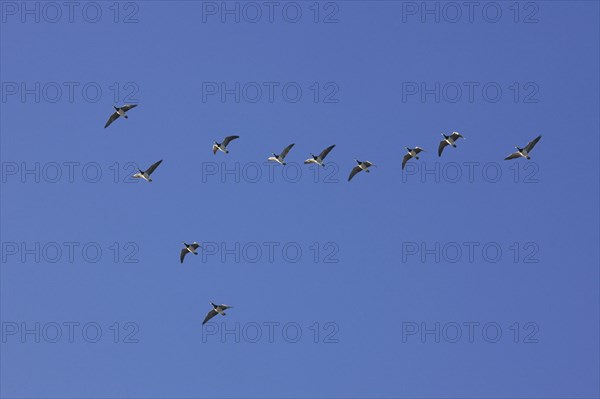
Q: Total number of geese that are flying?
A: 11